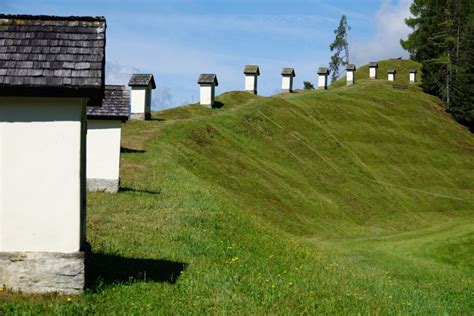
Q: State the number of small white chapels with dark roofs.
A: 11